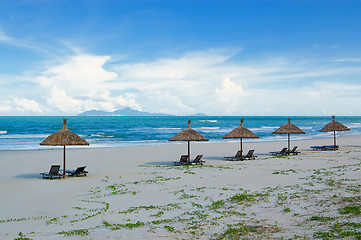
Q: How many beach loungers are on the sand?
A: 10